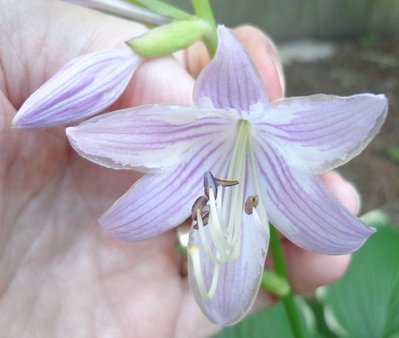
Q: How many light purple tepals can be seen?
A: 6